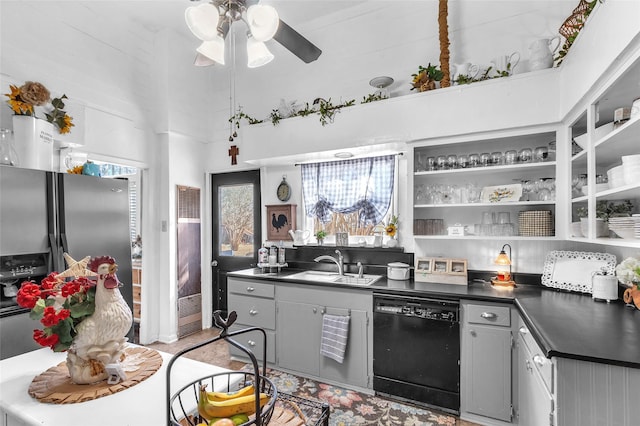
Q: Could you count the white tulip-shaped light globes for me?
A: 4